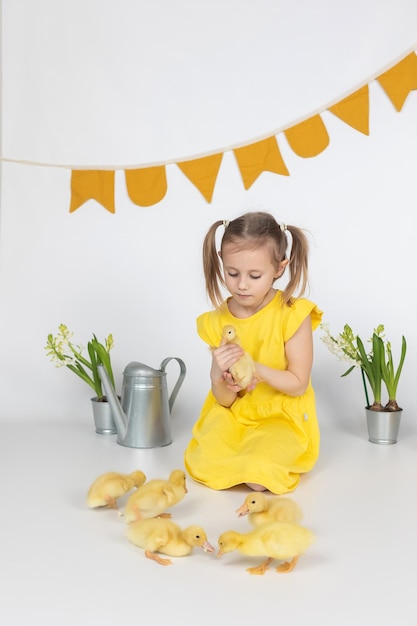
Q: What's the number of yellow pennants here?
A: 7